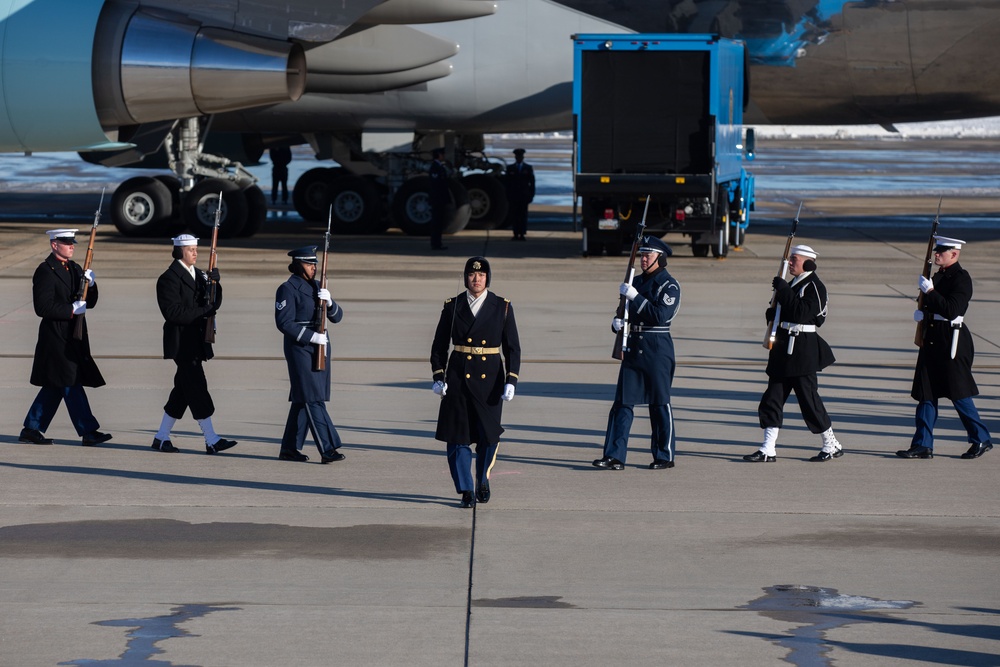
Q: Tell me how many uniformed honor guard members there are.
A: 7